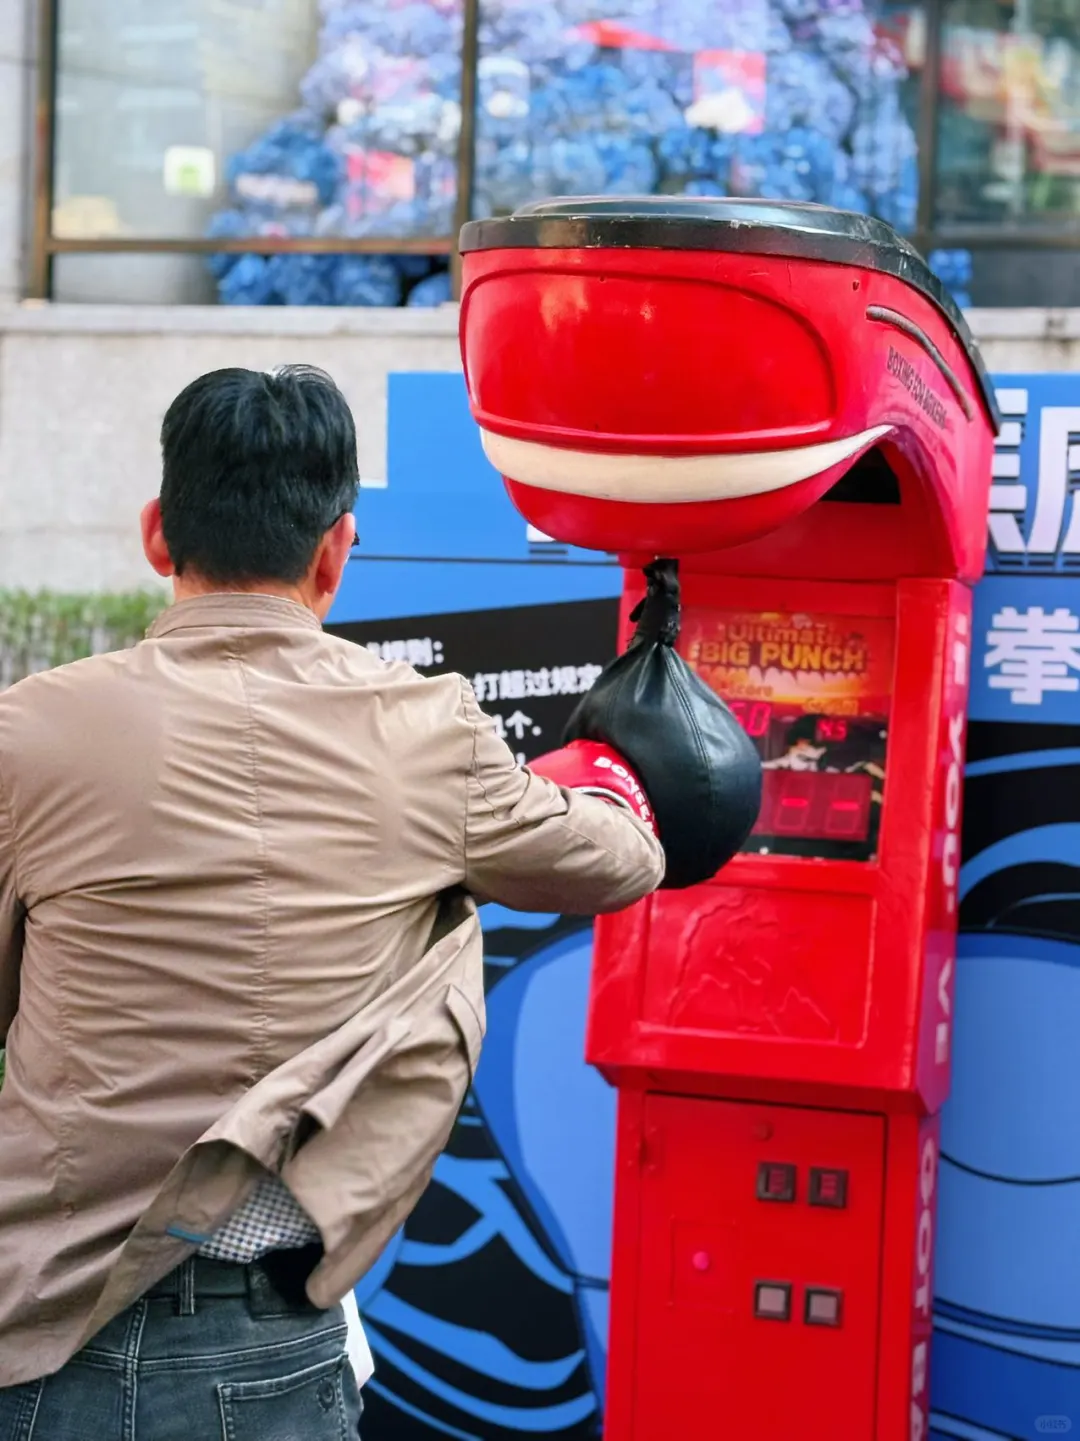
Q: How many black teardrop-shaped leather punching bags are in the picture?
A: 1